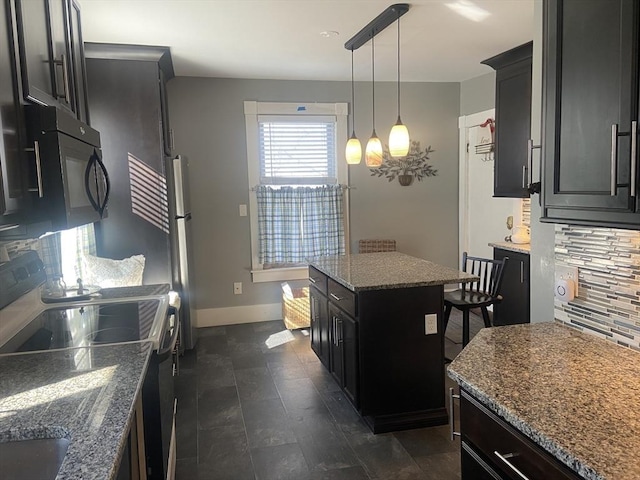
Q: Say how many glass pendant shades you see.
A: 3